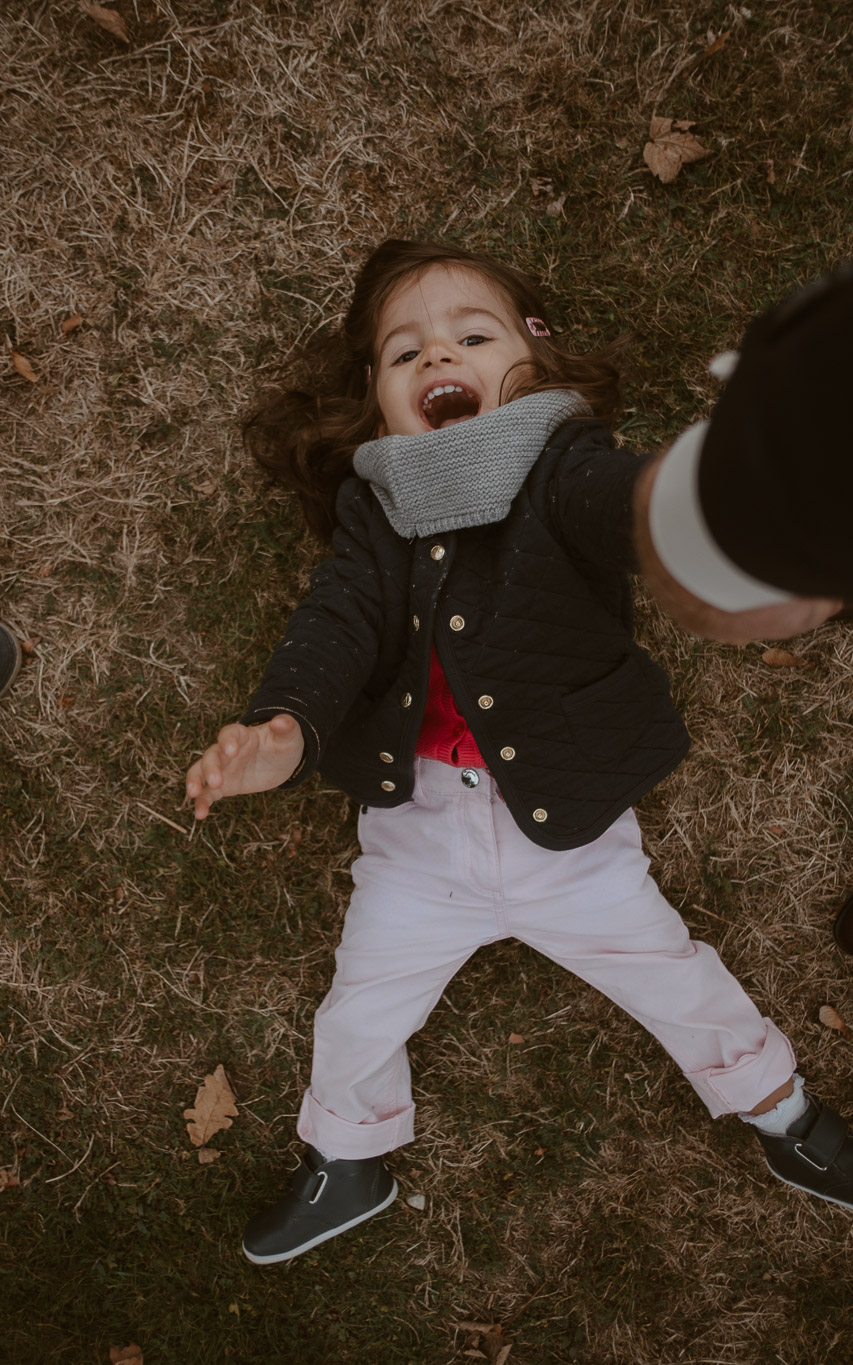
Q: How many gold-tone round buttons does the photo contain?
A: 9